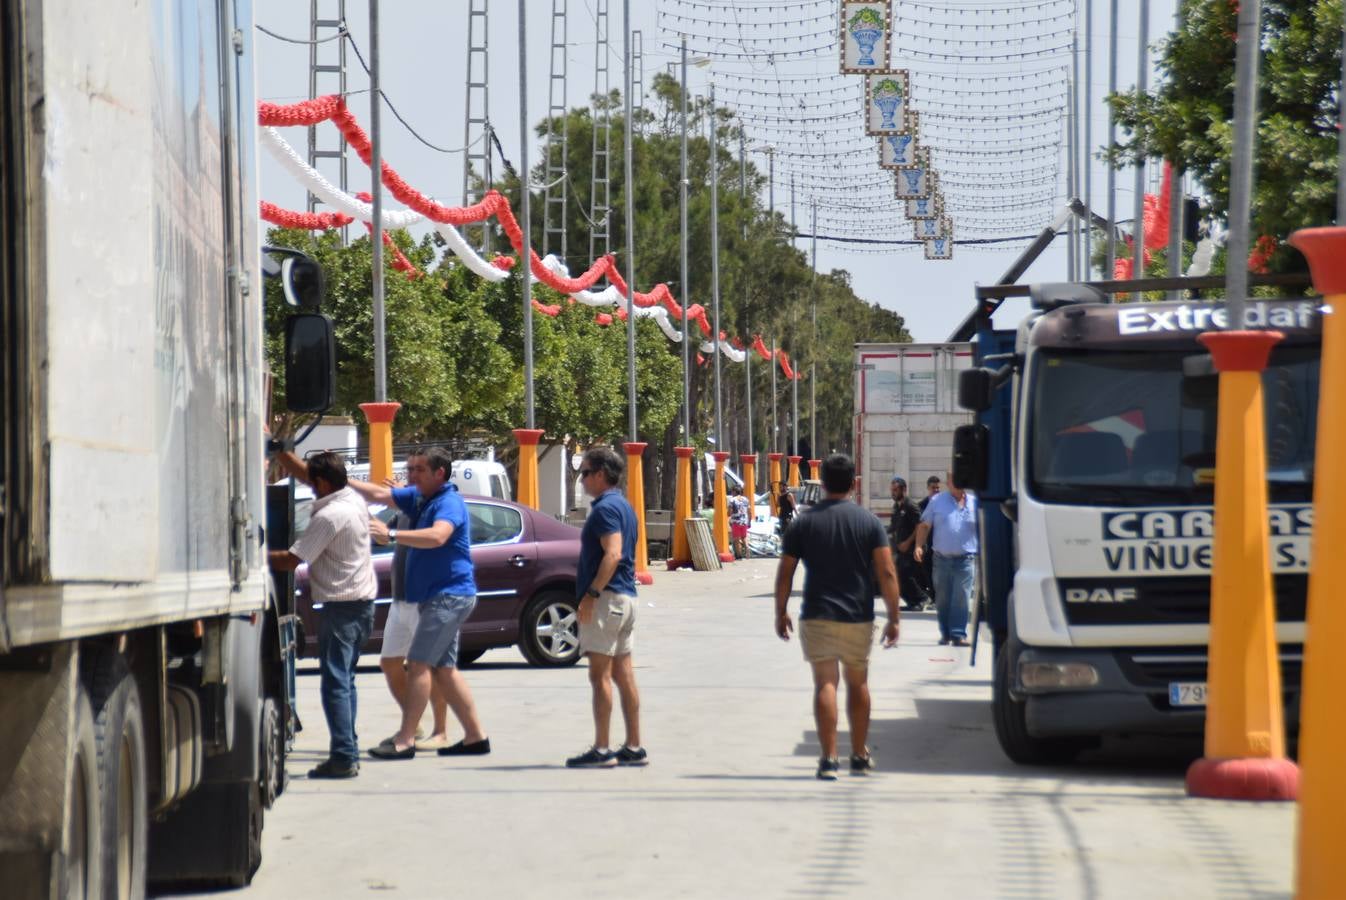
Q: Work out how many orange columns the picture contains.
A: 11